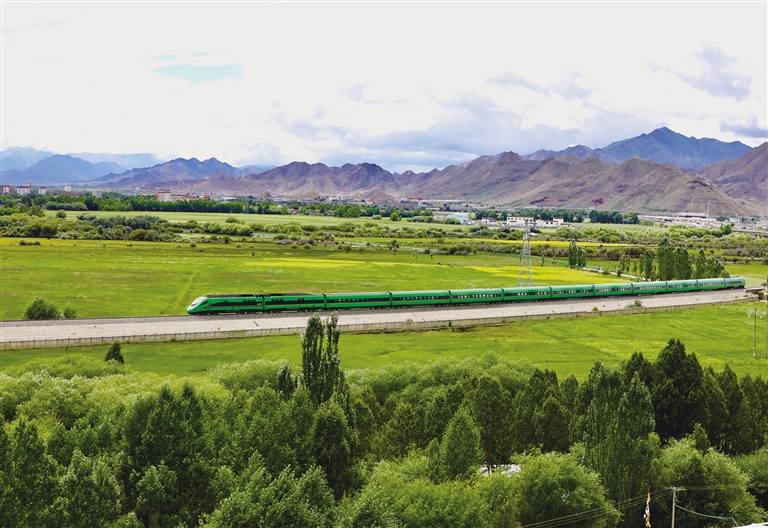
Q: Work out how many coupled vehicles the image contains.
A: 12